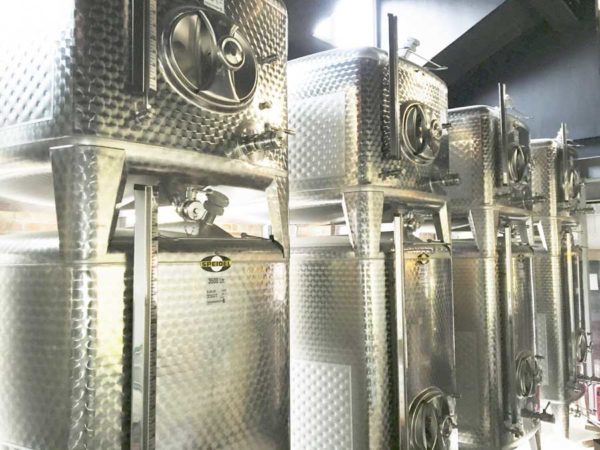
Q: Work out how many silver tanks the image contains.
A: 8